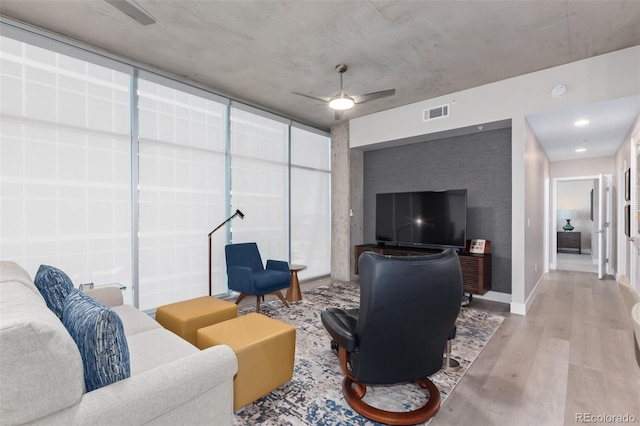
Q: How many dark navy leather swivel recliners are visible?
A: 1